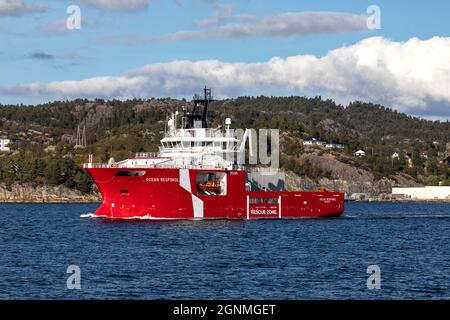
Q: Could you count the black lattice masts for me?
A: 1